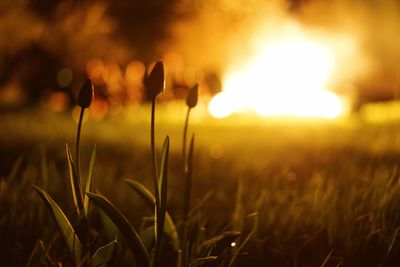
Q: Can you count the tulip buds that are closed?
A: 3